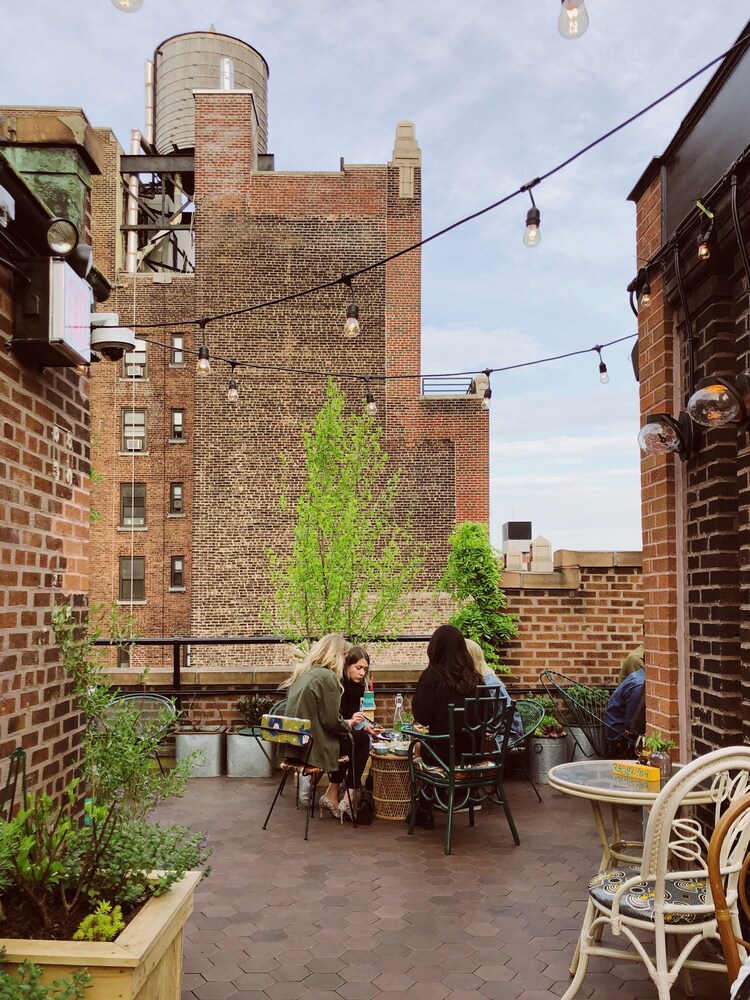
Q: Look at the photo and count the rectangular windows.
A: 8